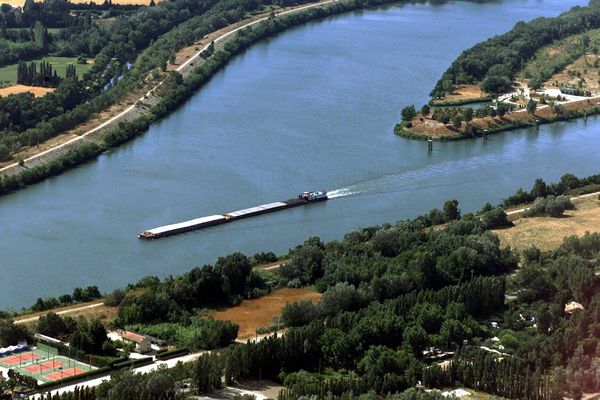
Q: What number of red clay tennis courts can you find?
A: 3